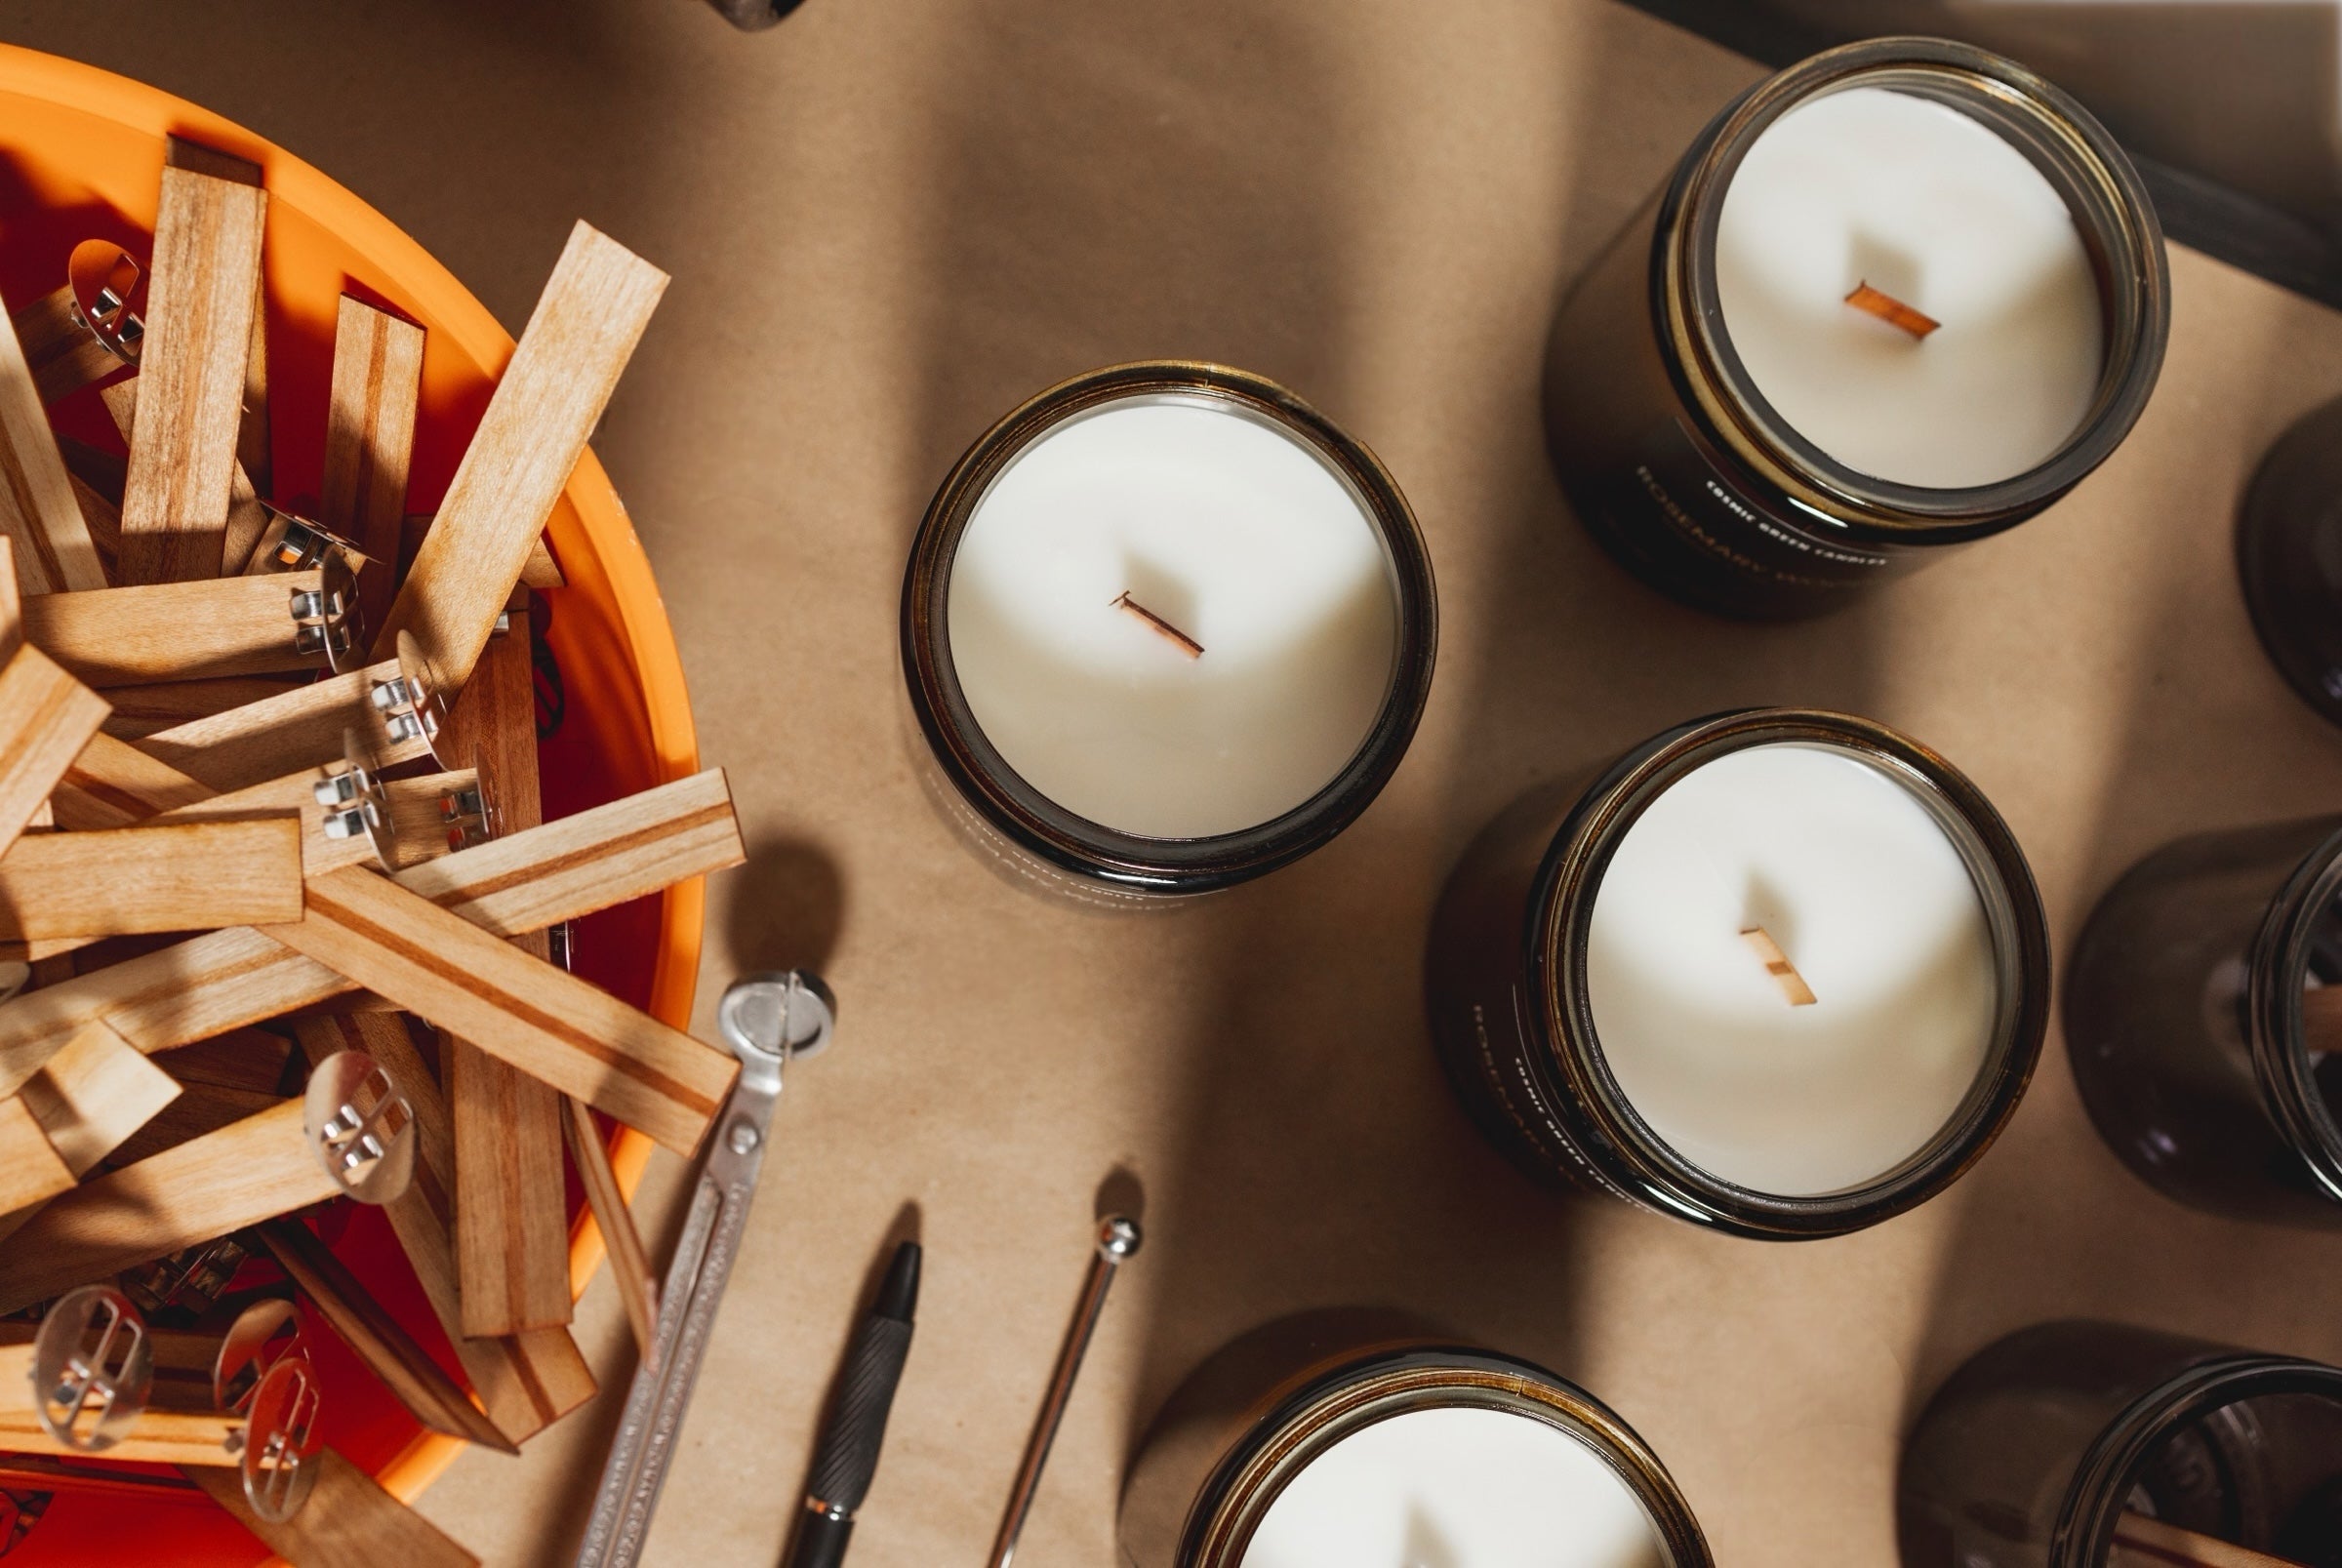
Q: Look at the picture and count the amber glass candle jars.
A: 7